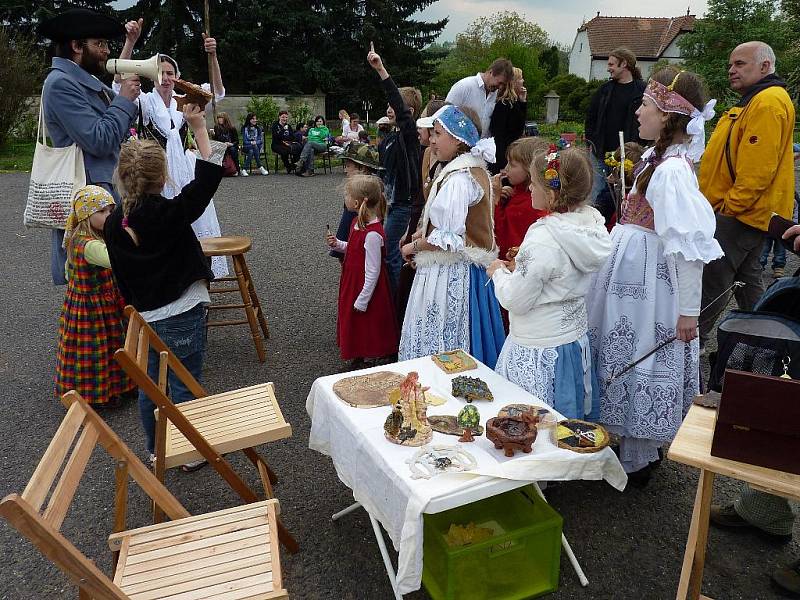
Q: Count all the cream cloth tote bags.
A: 1